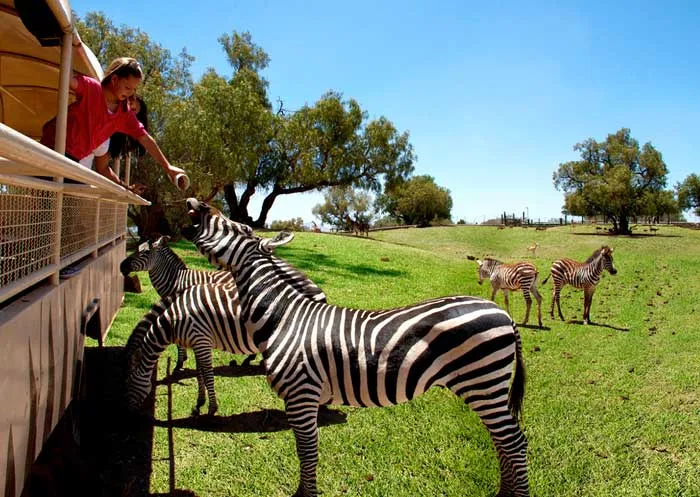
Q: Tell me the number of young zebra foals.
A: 2